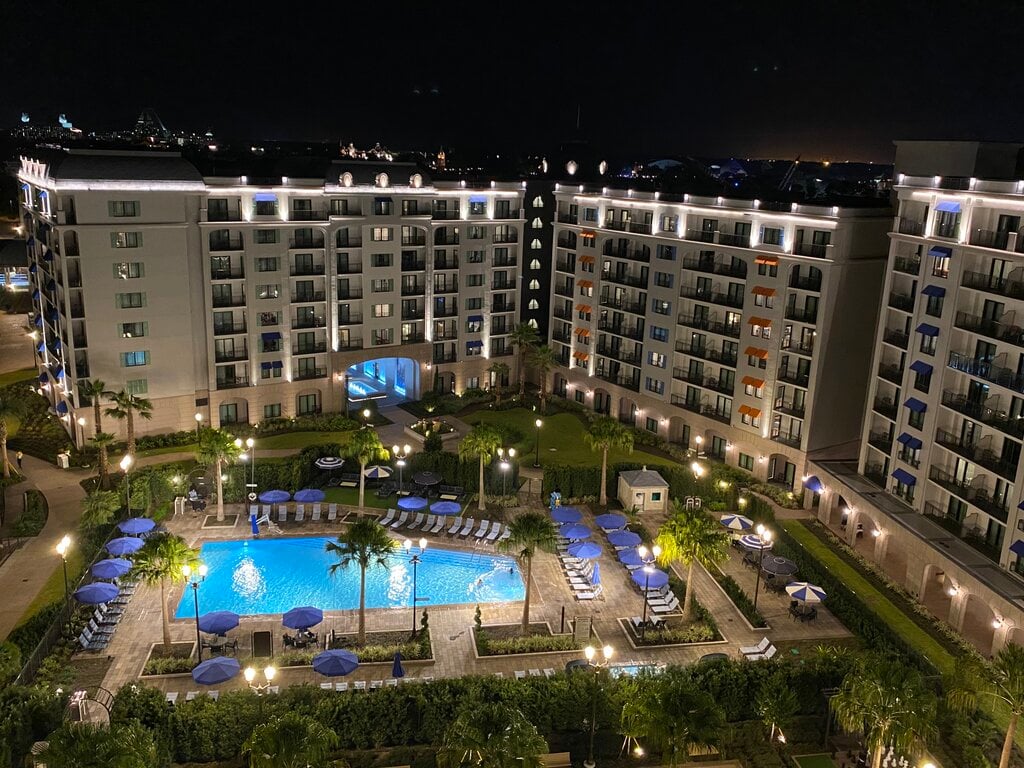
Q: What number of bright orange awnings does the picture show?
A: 12